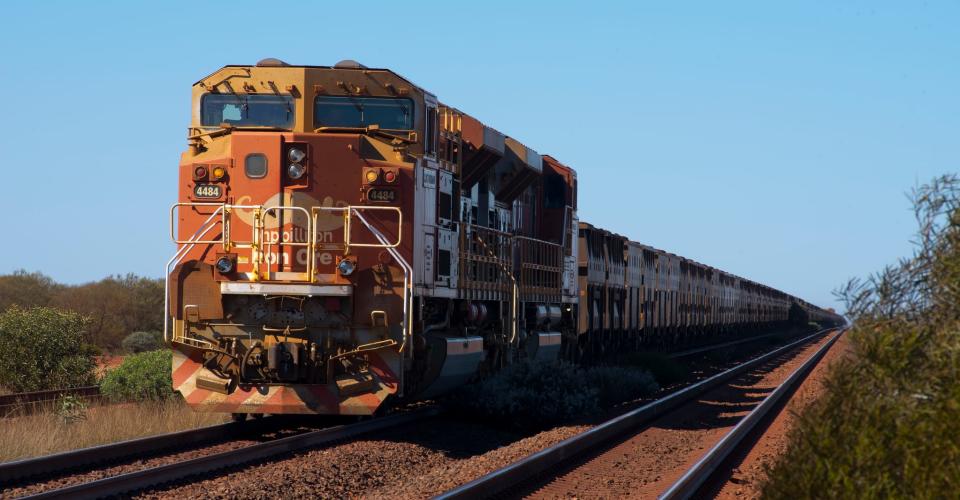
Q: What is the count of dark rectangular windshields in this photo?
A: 2